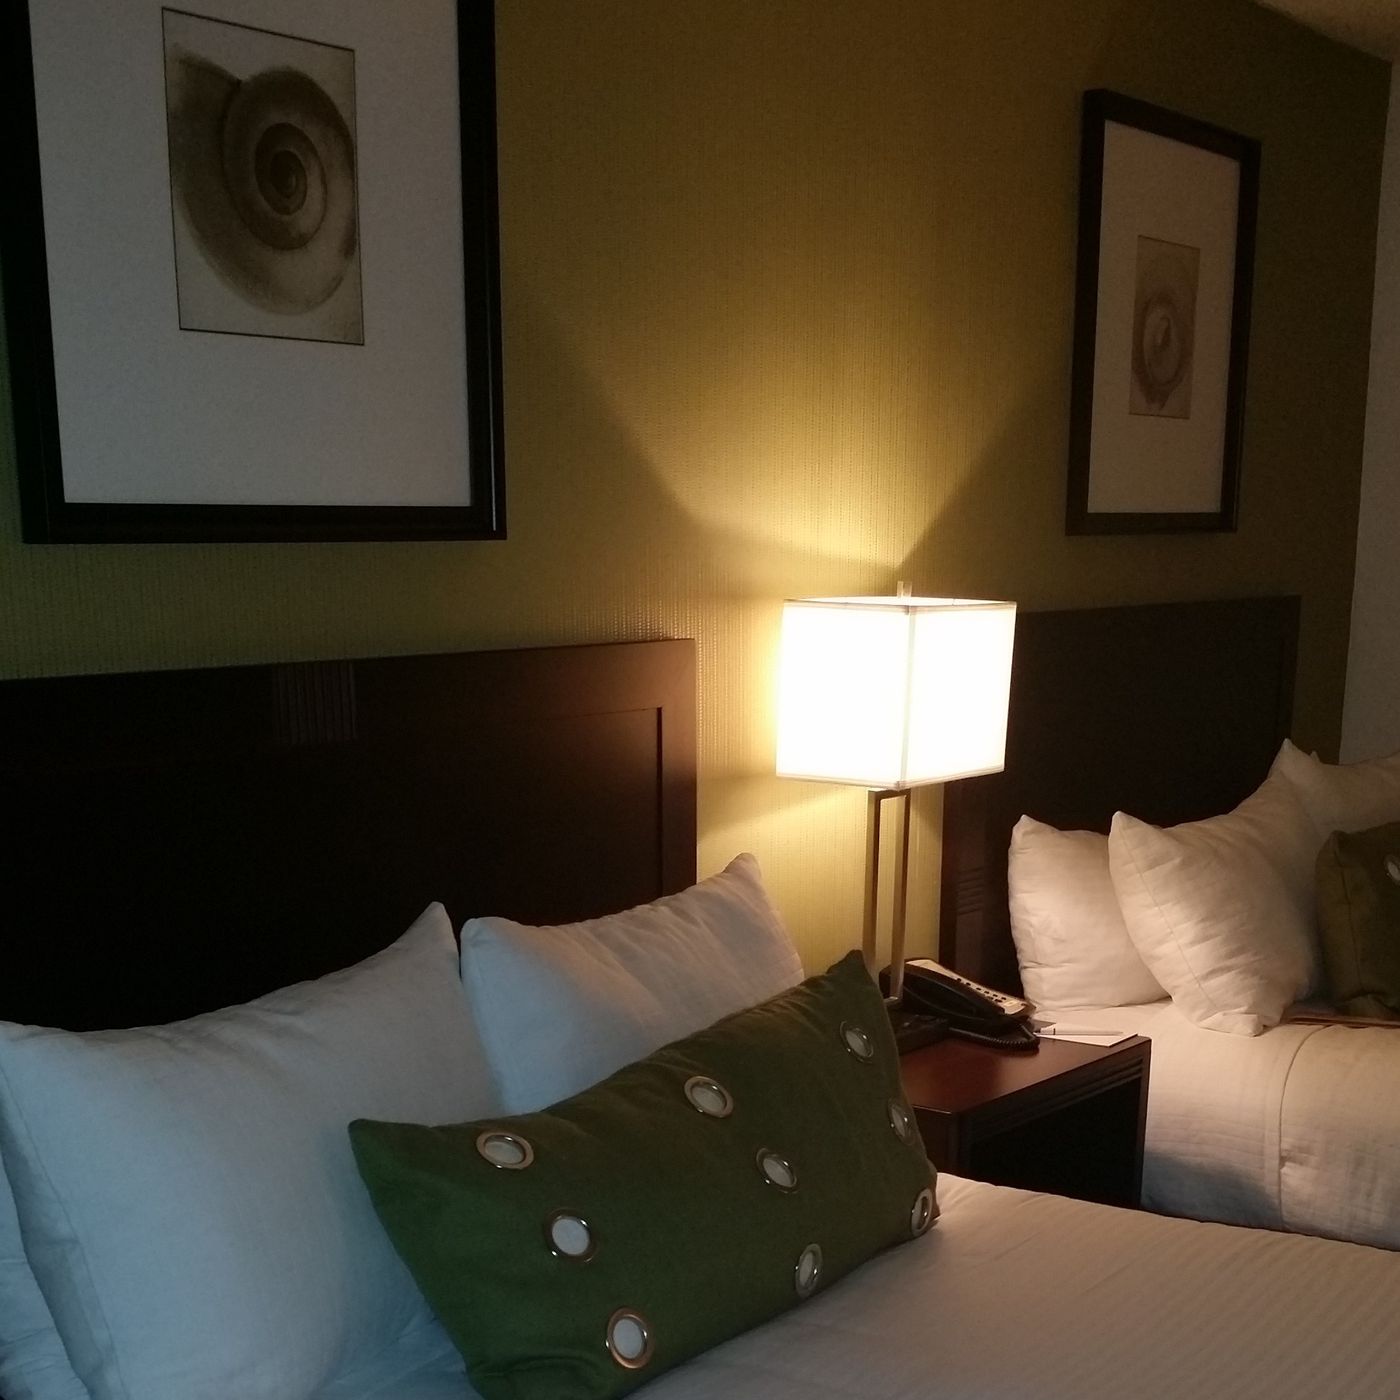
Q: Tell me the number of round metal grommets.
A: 10